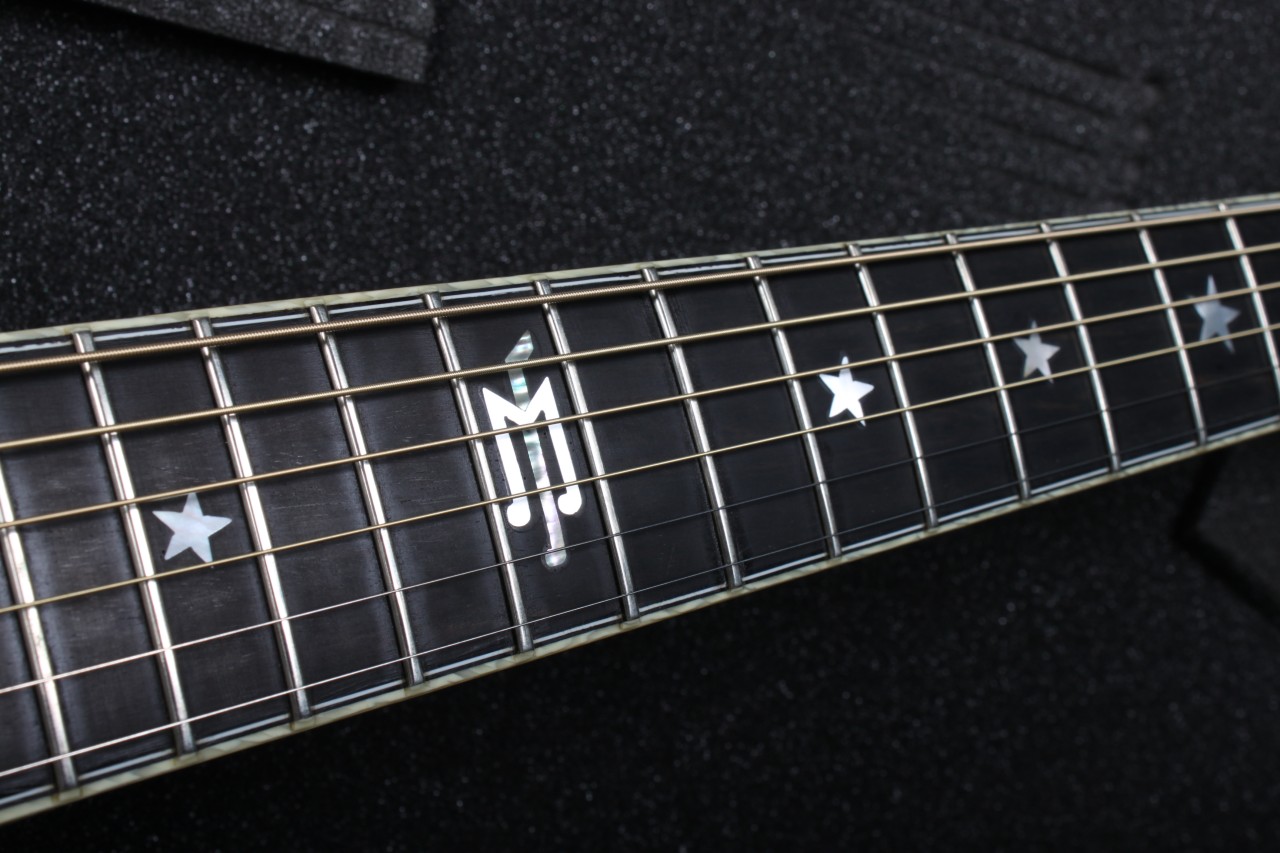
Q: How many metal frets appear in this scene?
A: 13